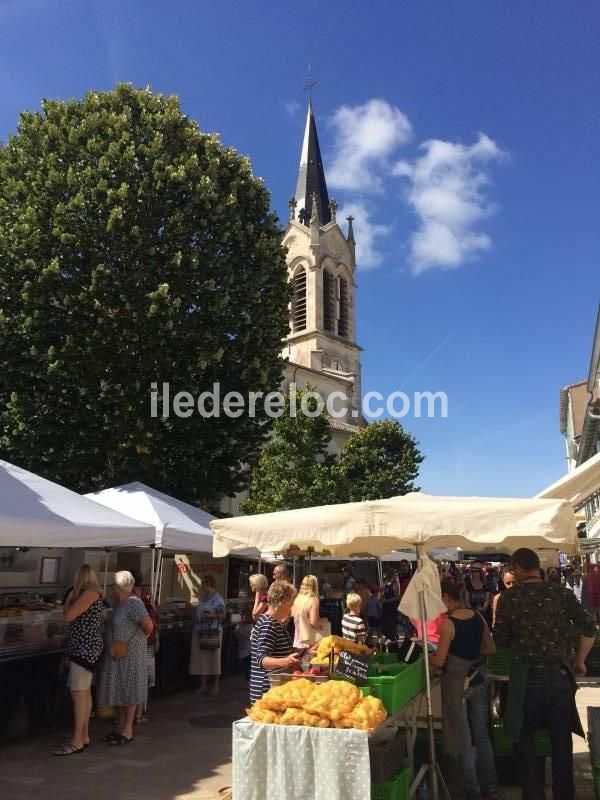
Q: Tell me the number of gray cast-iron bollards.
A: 0